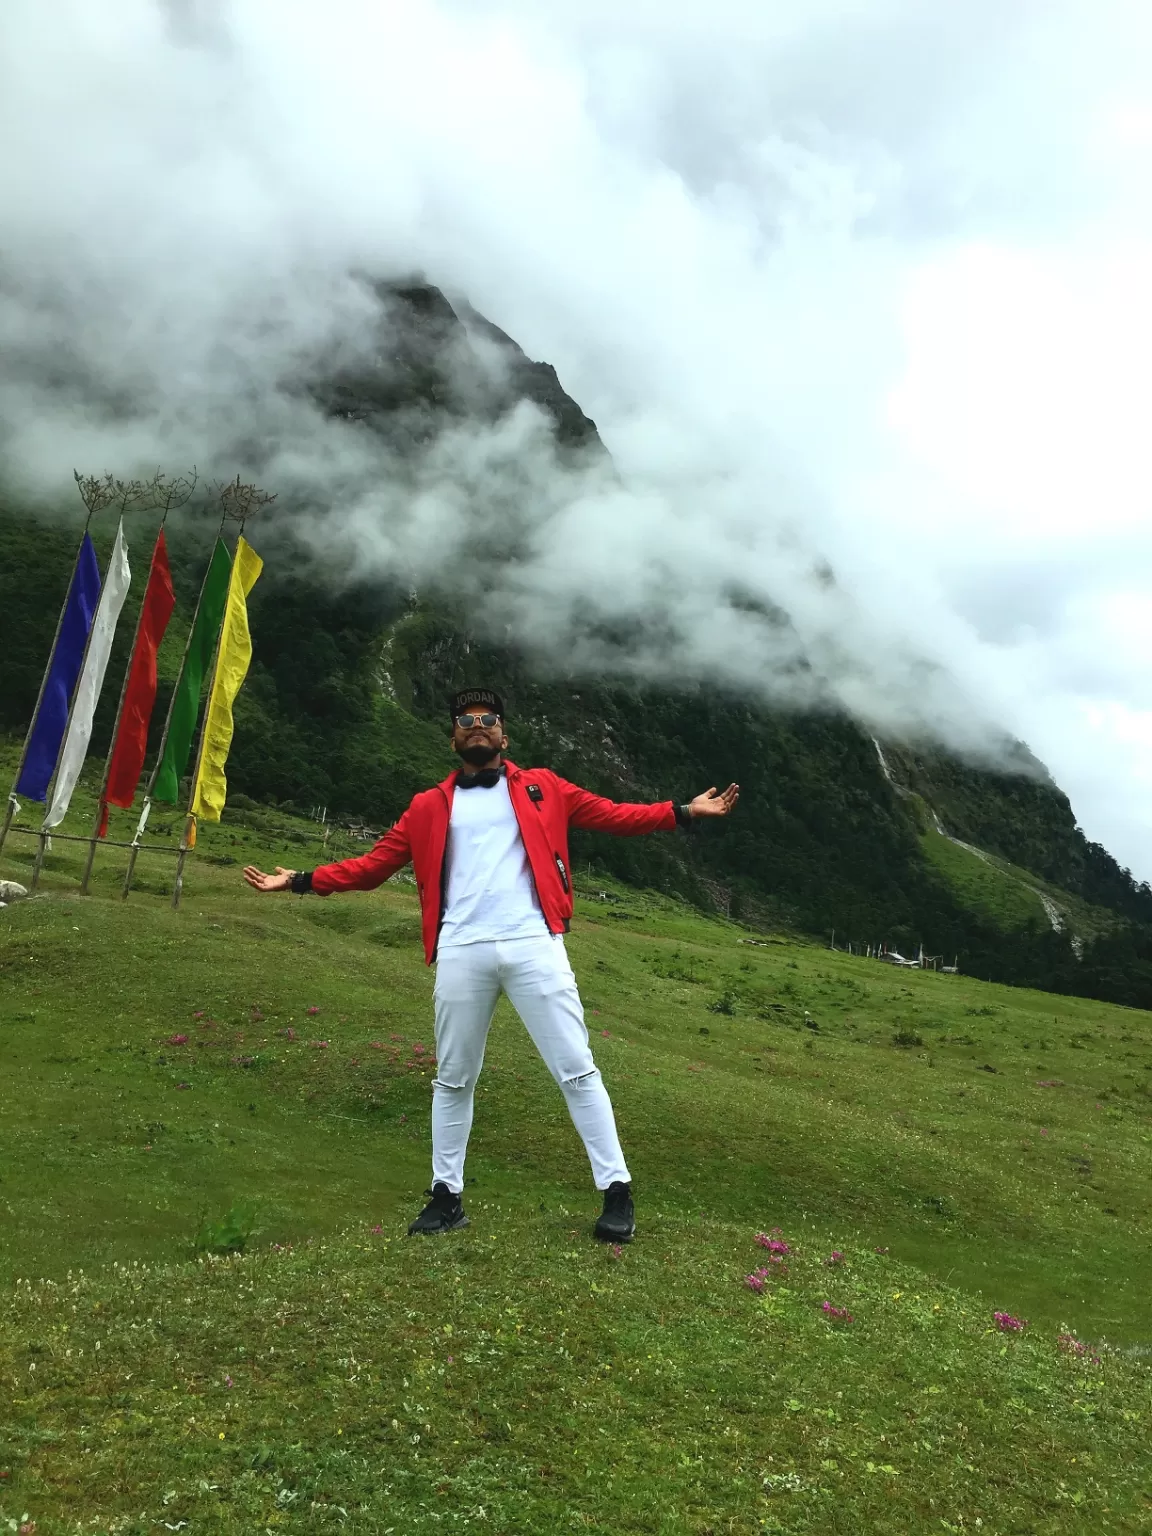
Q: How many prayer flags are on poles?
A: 5